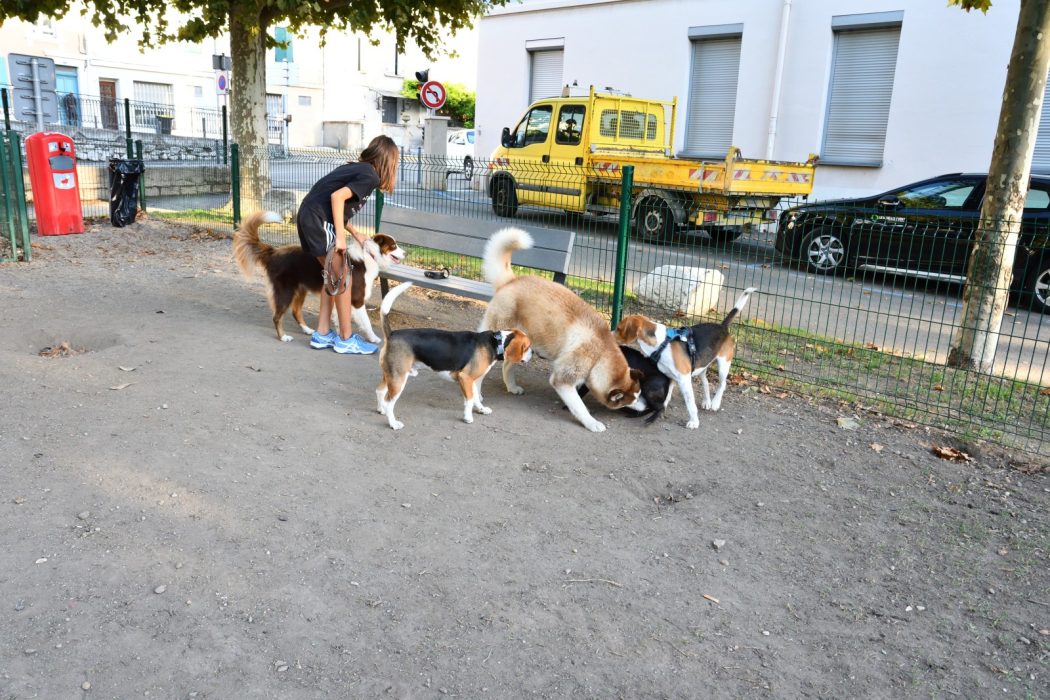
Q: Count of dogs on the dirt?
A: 5